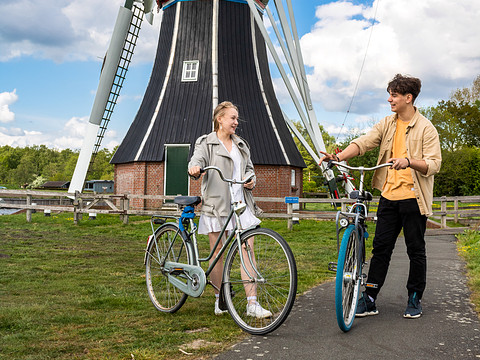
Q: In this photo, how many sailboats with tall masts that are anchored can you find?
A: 0